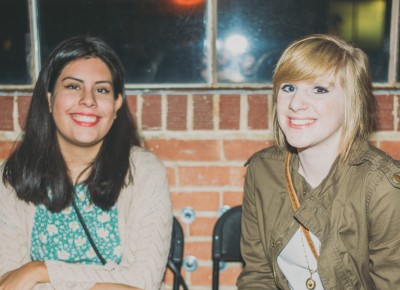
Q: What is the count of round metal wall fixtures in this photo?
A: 4